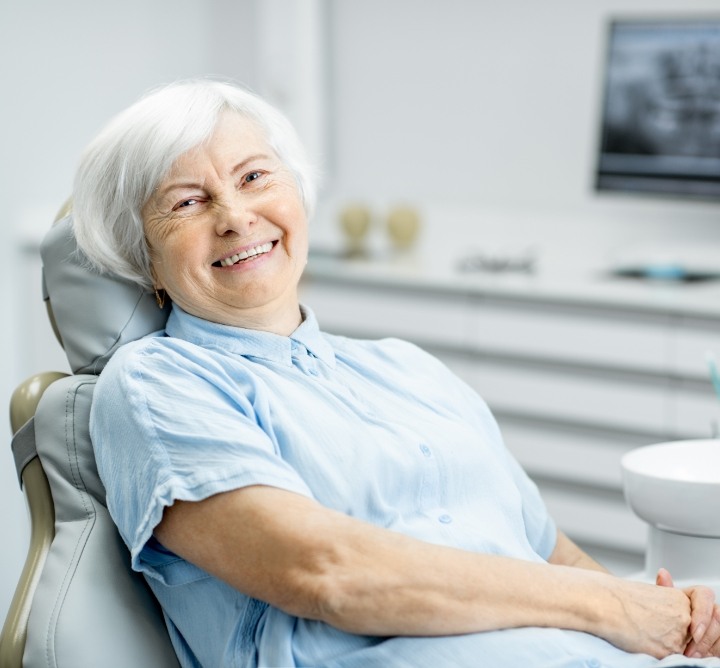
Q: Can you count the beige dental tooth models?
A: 2